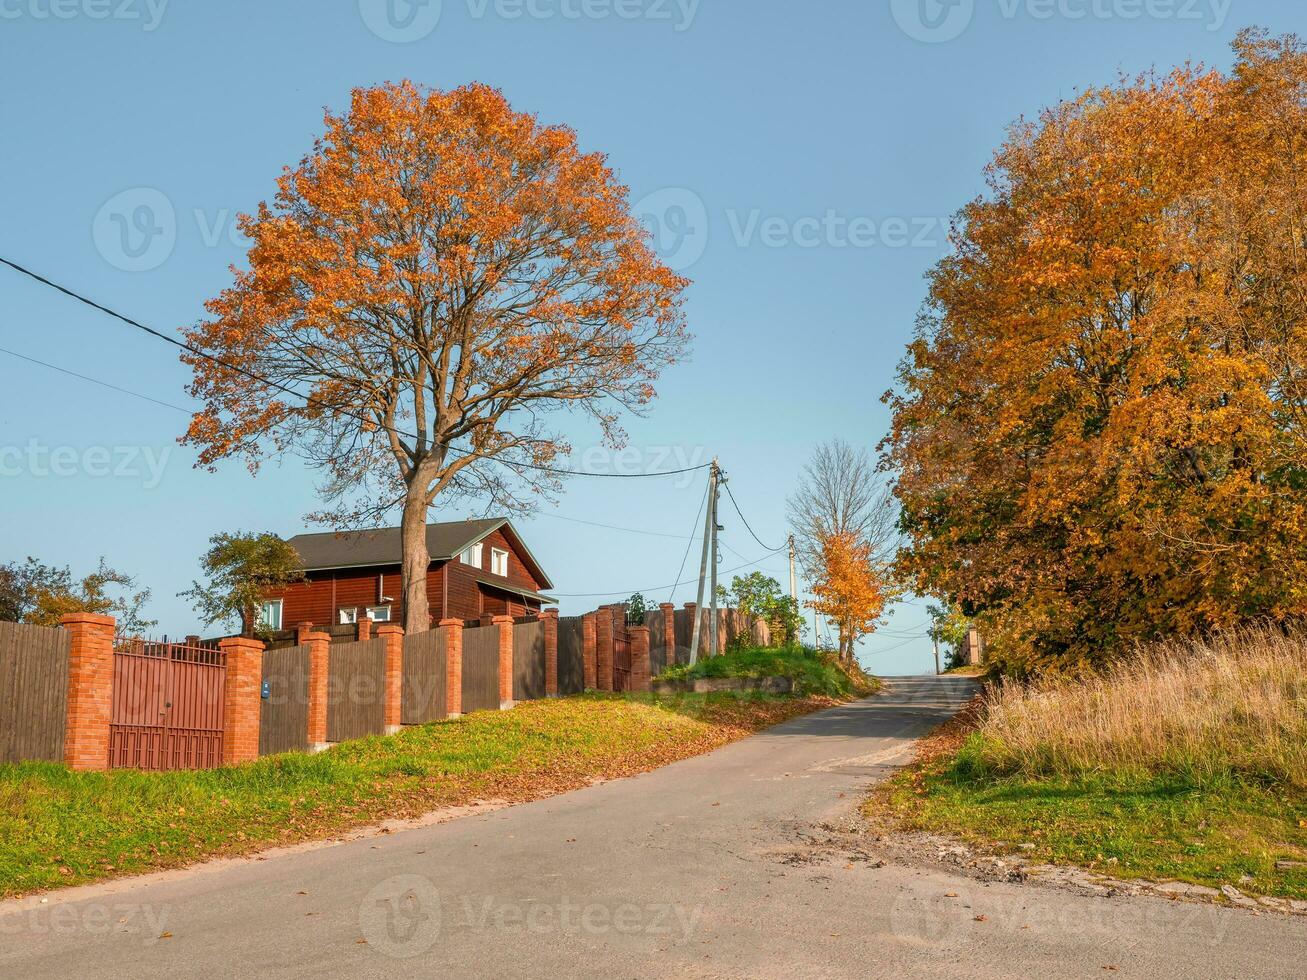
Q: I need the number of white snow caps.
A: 0